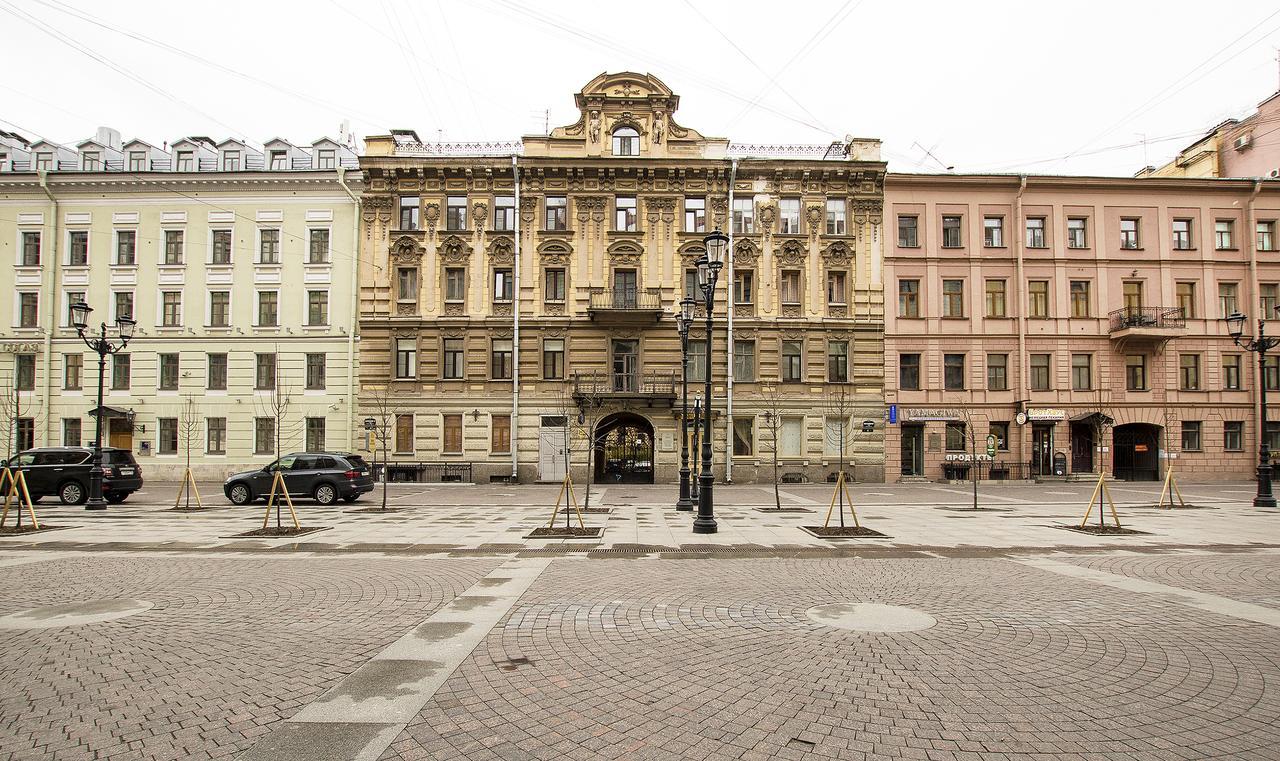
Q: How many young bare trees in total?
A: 12